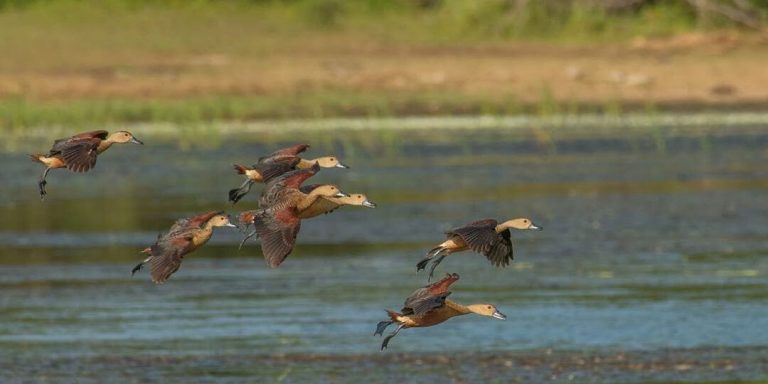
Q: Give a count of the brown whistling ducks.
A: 7